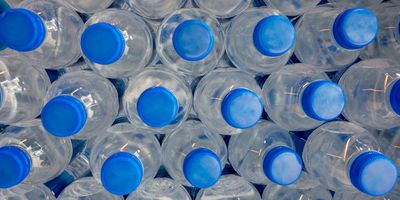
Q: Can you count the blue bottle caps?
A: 15